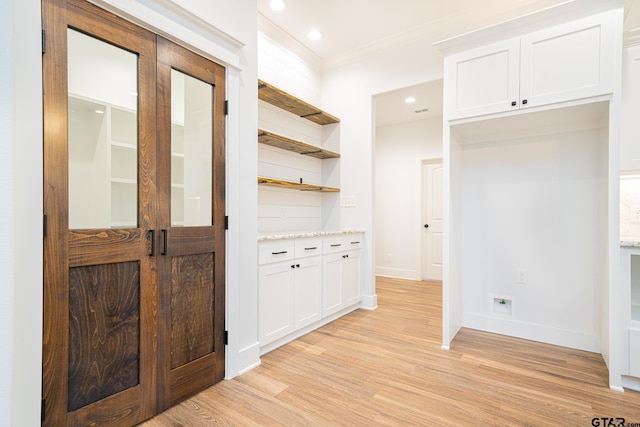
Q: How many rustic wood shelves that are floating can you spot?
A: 3